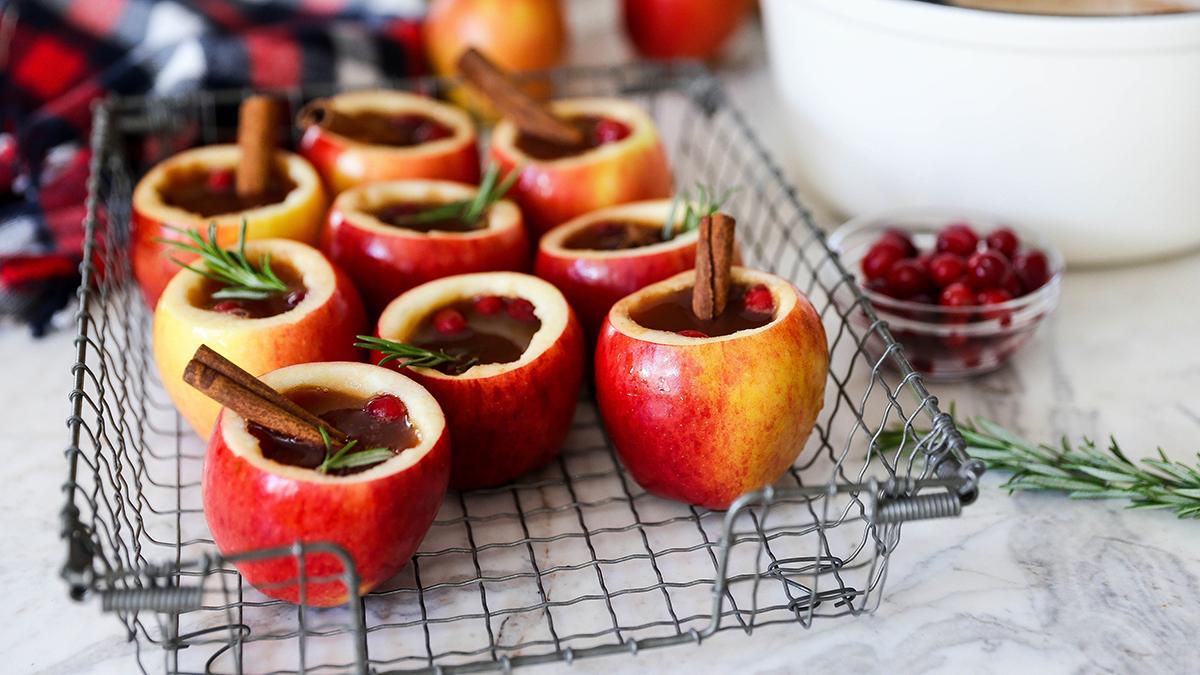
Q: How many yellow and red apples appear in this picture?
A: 11